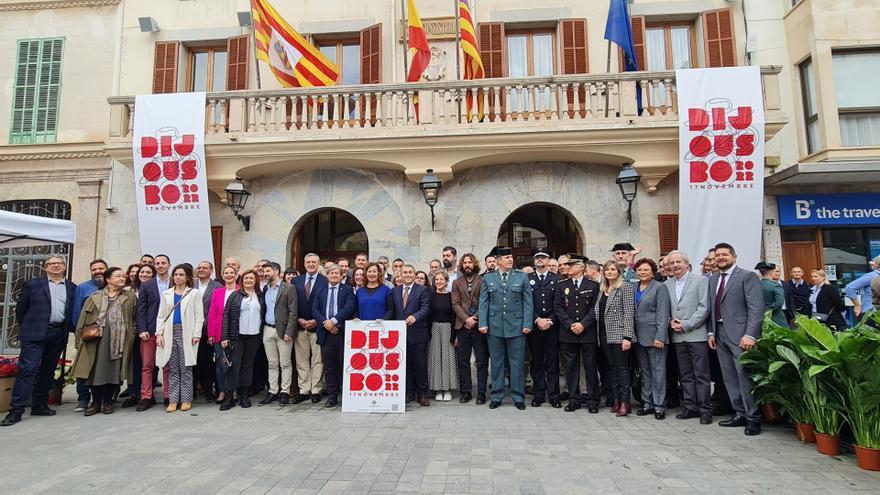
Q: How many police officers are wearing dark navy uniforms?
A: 2